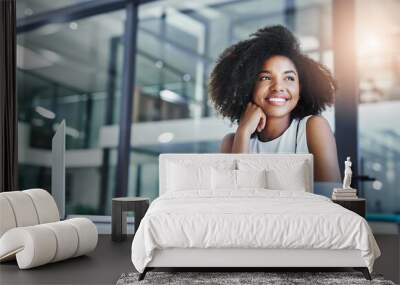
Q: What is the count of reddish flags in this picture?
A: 0